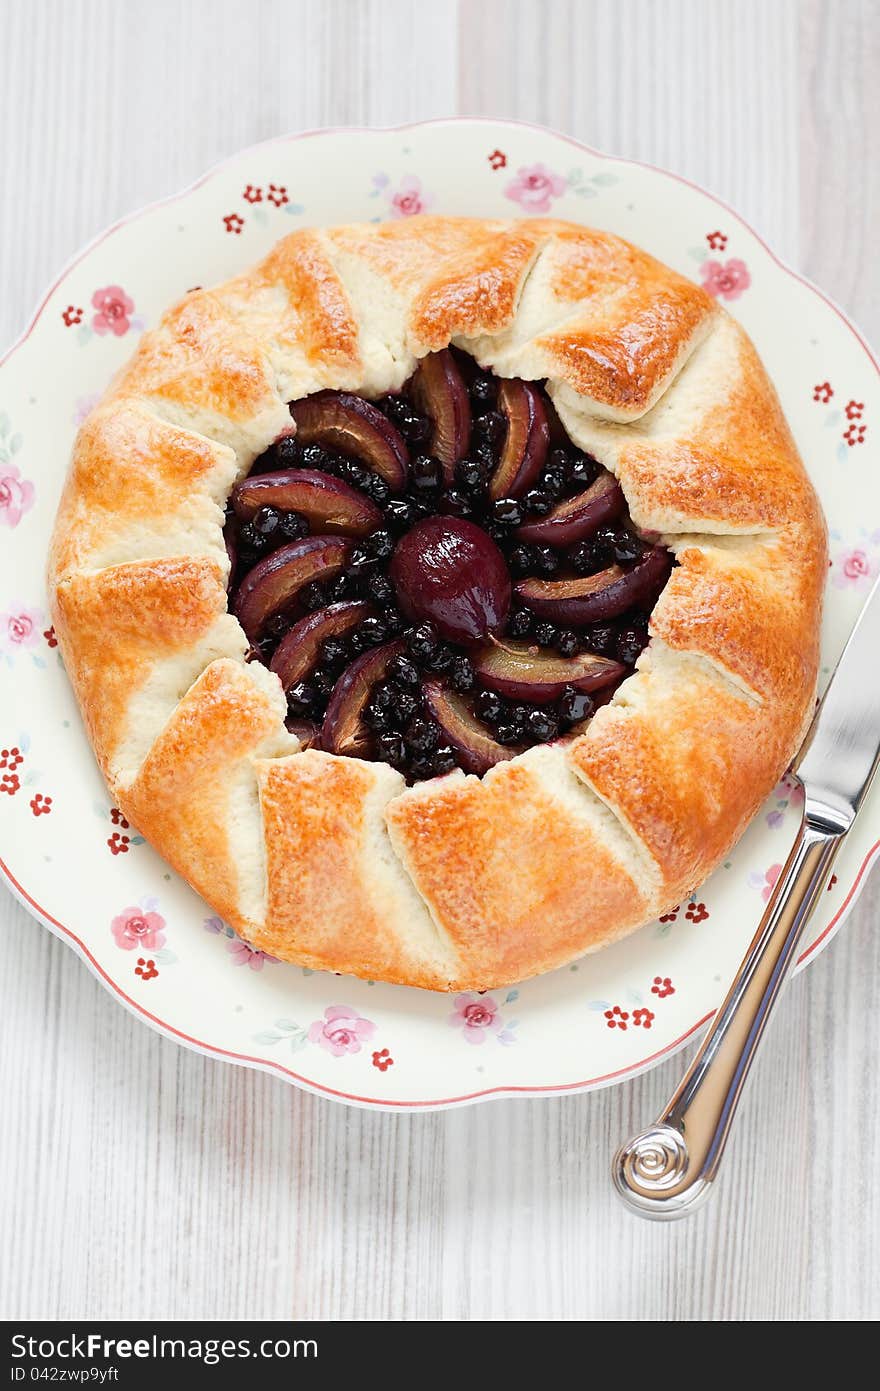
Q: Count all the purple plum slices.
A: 11